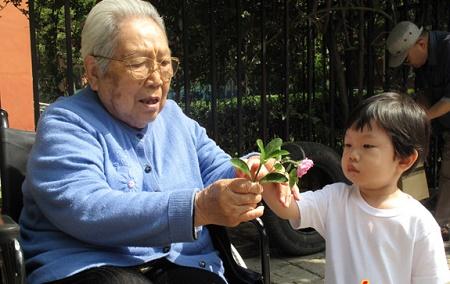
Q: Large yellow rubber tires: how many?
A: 0